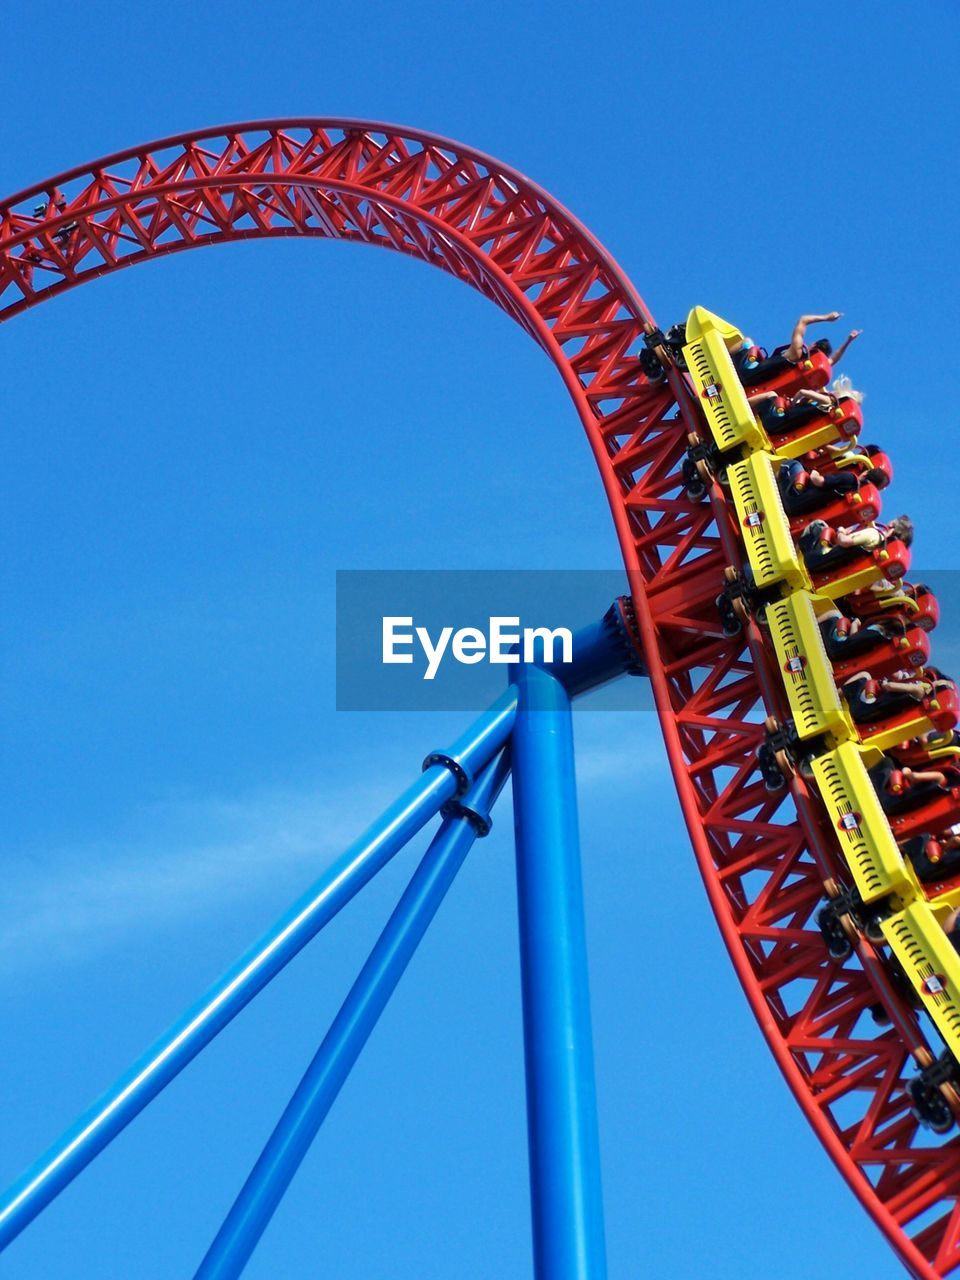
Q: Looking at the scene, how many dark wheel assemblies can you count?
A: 6